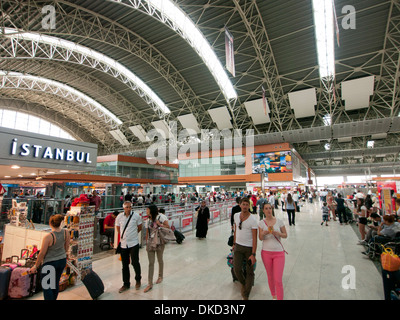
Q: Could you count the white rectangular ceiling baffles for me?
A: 8